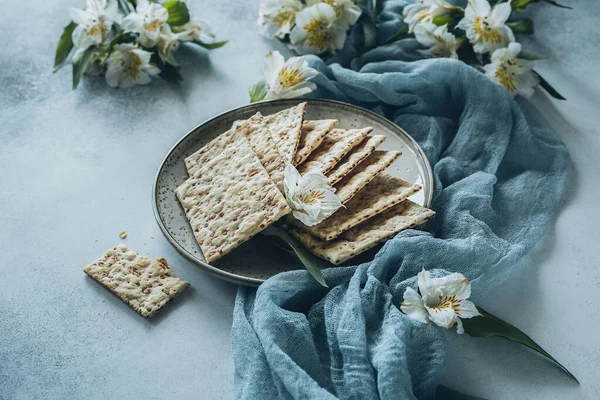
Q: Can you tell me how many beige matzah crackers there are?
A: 10